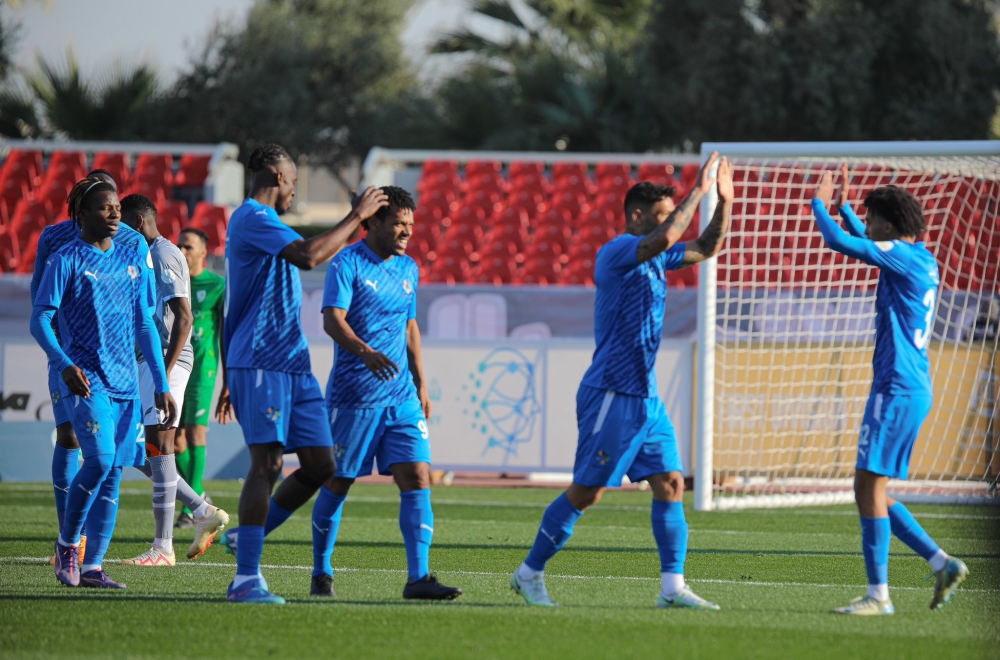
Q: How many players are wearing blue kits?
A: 6